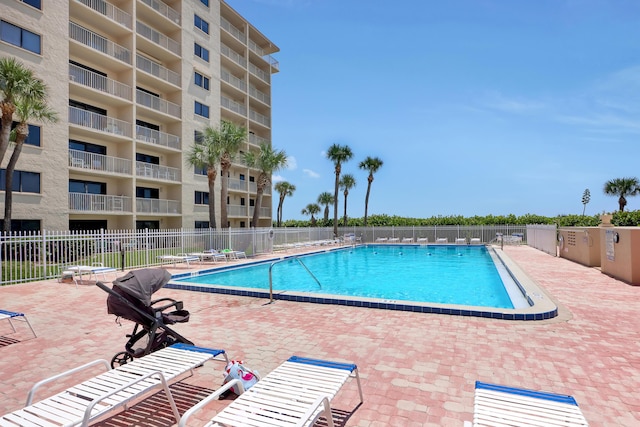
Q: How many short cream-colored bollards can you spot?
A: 0